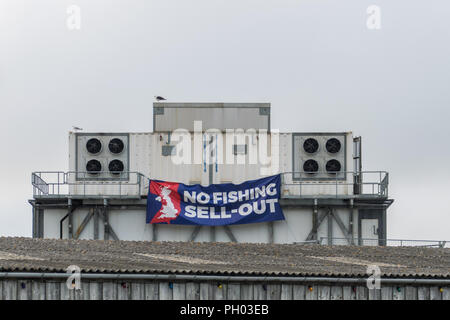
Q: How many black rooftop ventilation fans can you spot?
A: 8